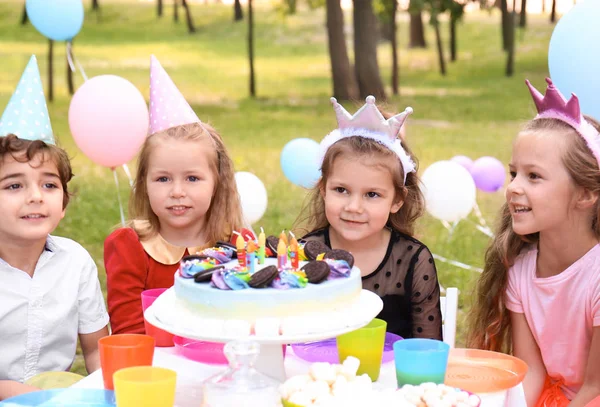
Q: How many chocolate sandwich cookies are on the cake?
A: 8